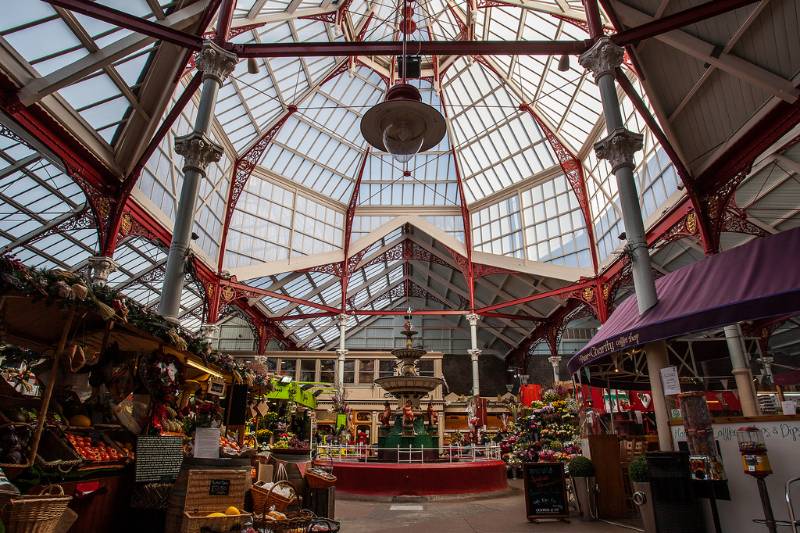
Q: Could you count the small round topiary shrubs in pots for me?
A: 2